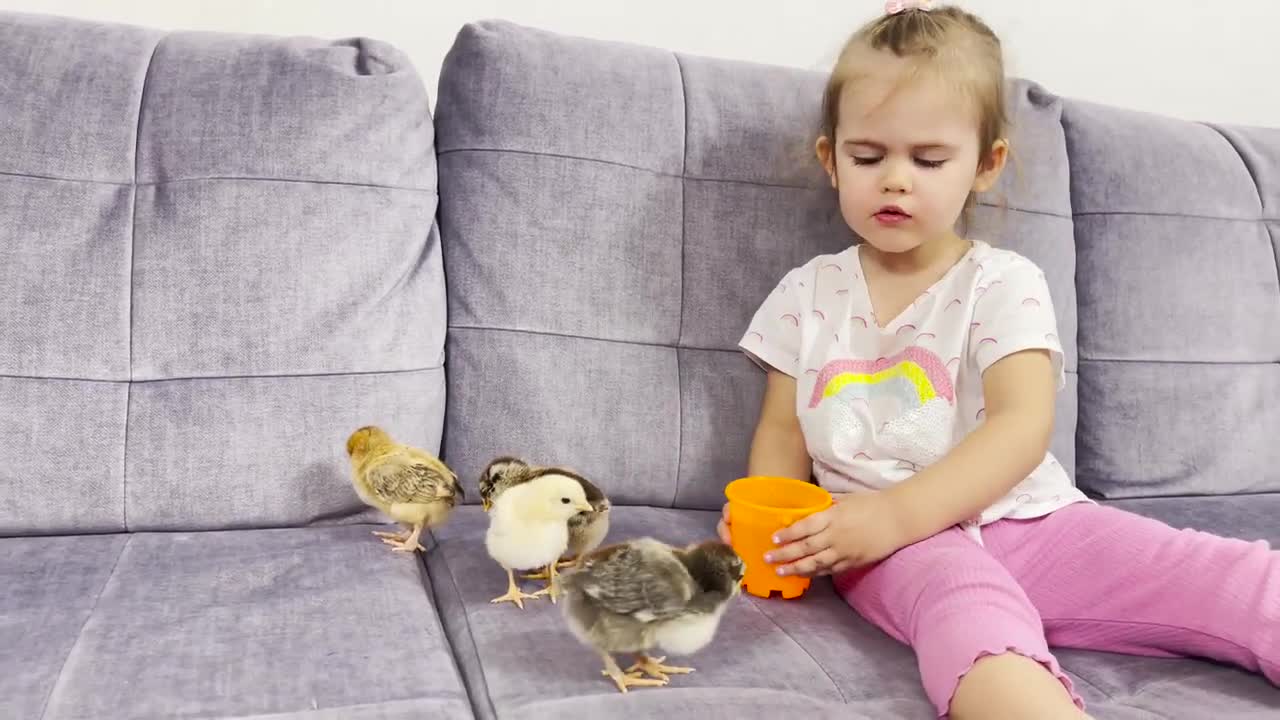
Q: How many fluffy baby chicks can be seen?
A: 4